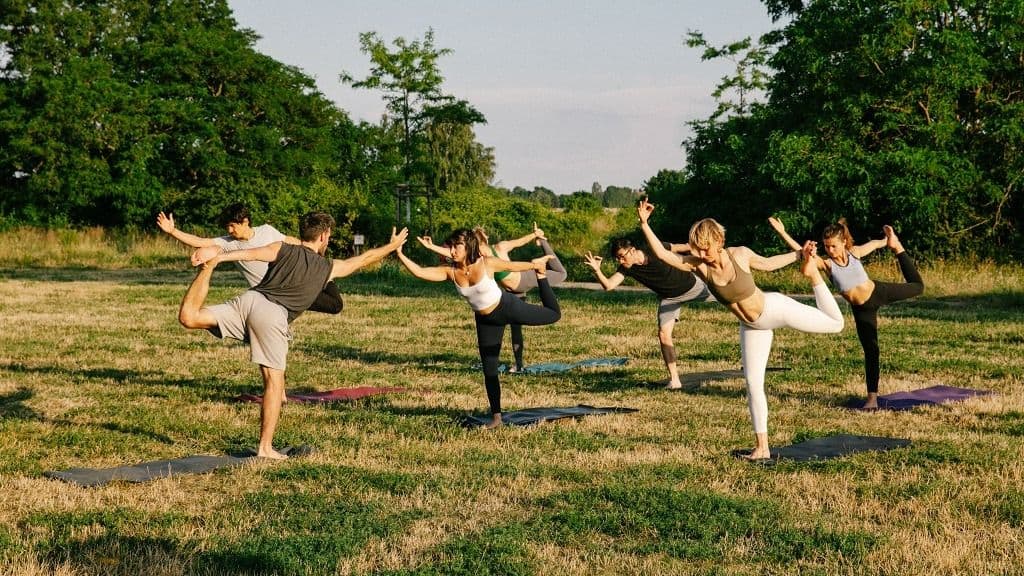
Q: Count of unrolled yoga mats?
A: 7